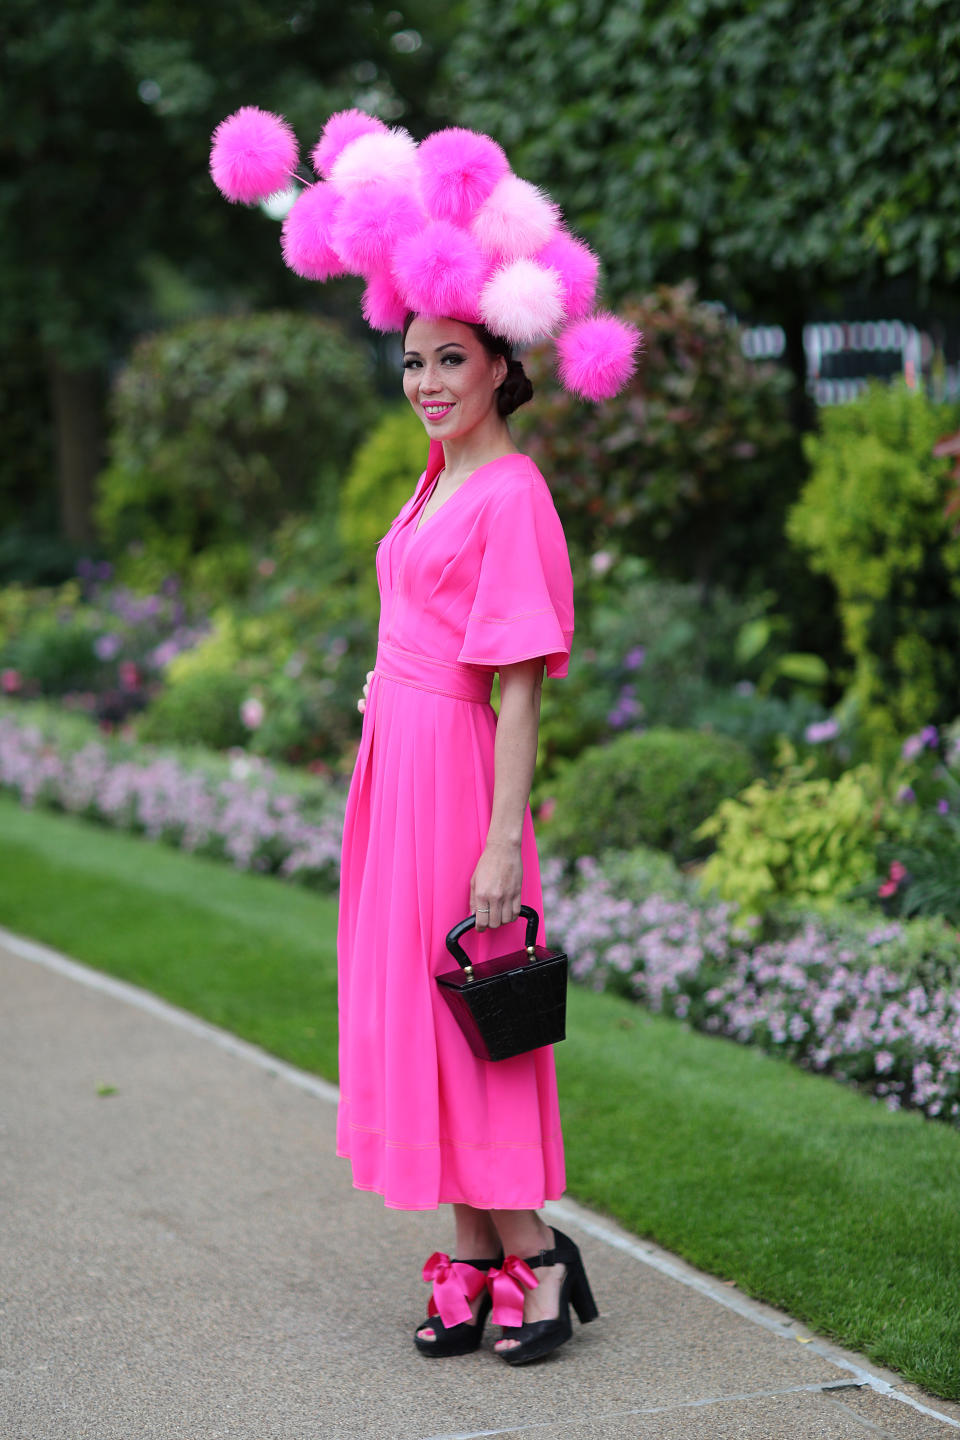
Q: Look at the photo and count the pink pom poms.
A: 12